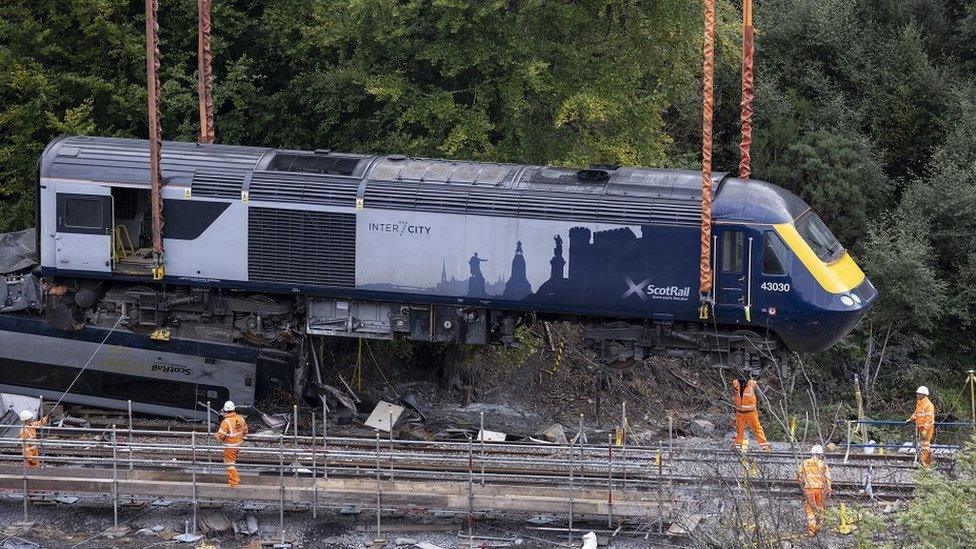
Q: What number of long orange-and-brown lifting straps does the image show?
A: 4